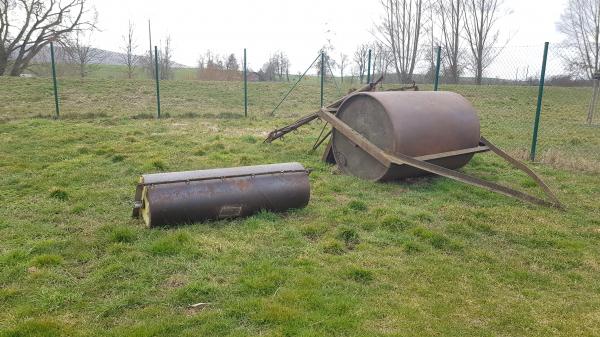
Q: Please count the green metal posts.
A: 7